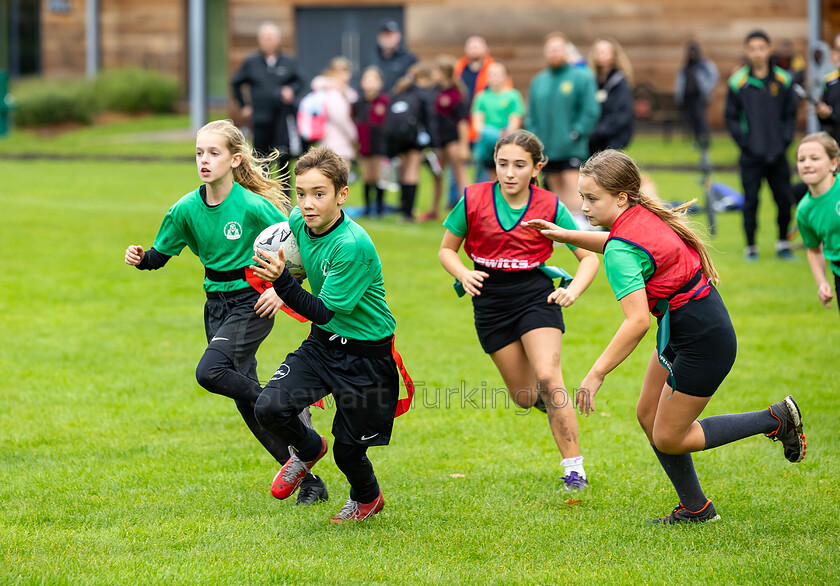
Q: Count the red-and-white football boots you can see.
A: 2